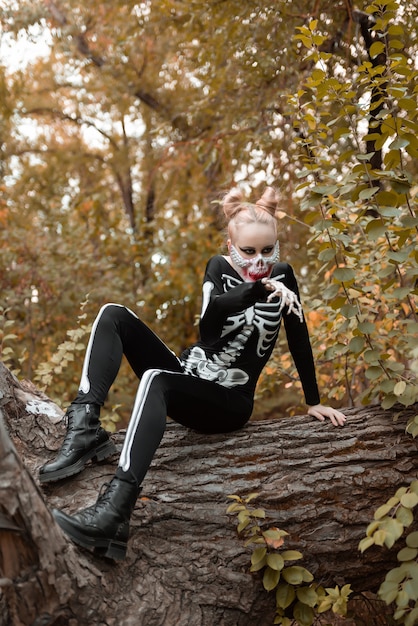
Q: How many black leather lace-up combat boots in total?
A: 2